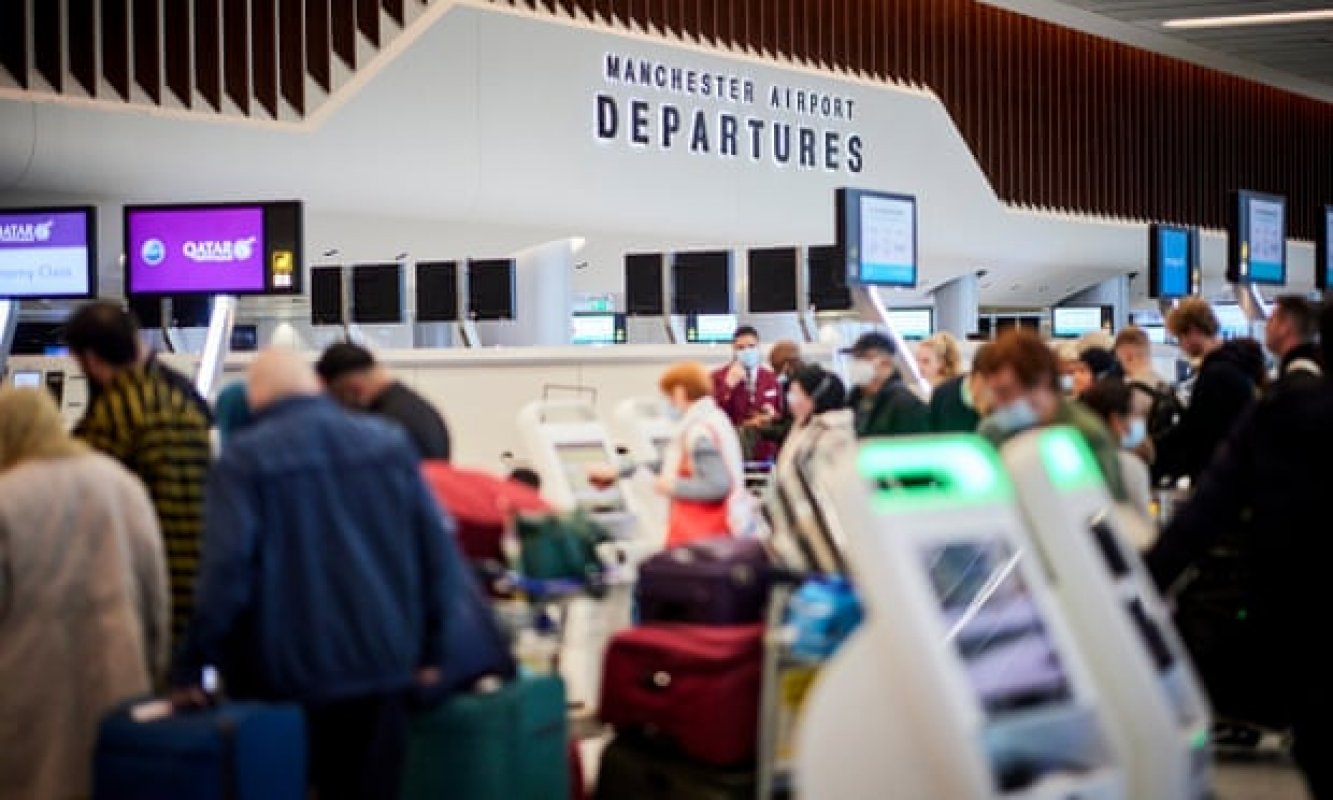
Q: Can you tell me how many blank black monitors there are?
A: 8